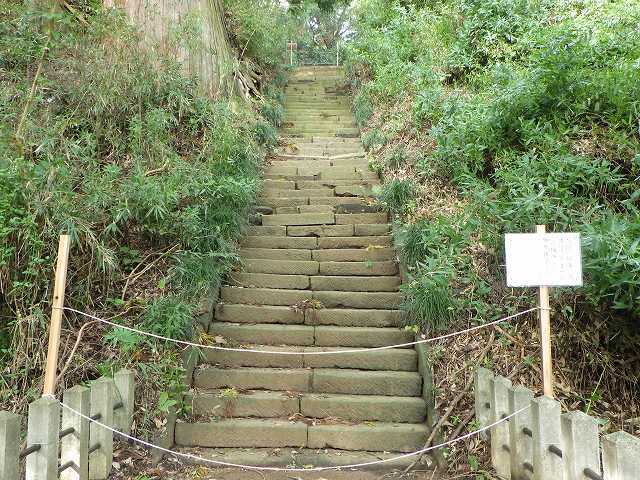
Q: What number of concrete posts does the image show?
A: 11